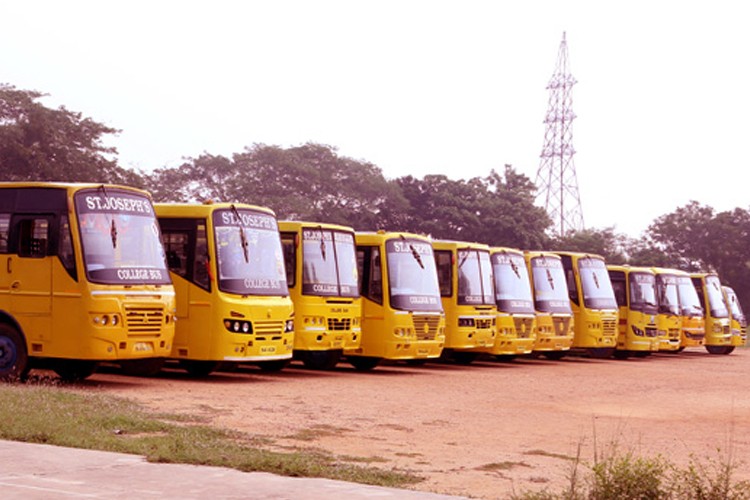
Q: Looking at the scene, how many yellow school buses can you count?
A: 13